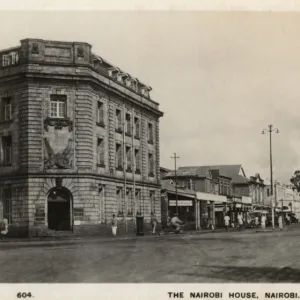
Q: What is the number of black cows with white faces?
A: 0